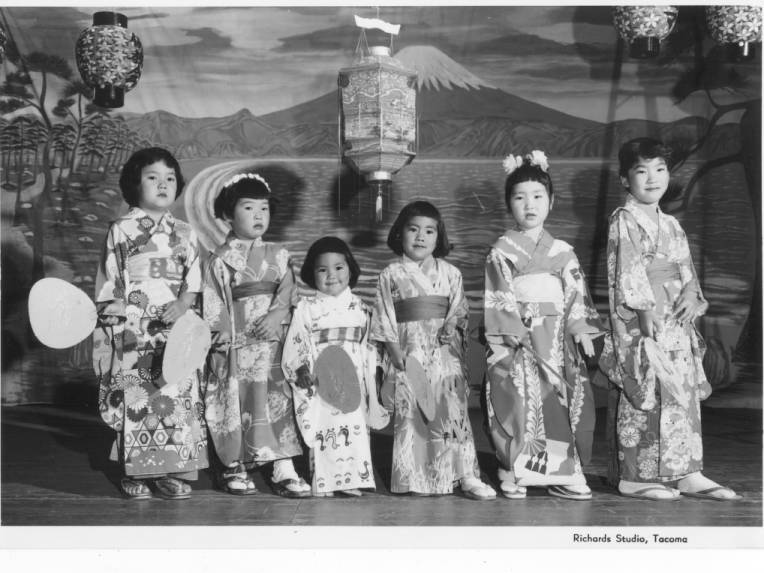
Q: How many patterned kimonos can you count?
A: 6